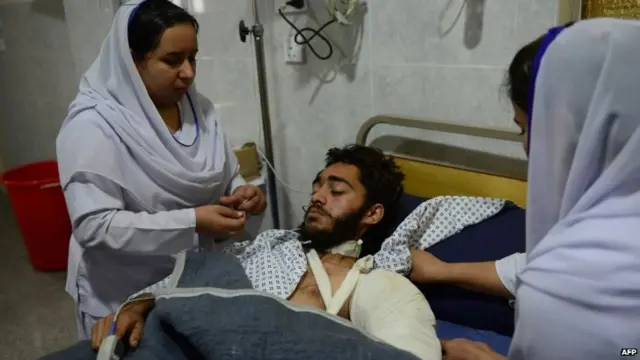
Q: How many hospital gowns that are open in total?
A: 1